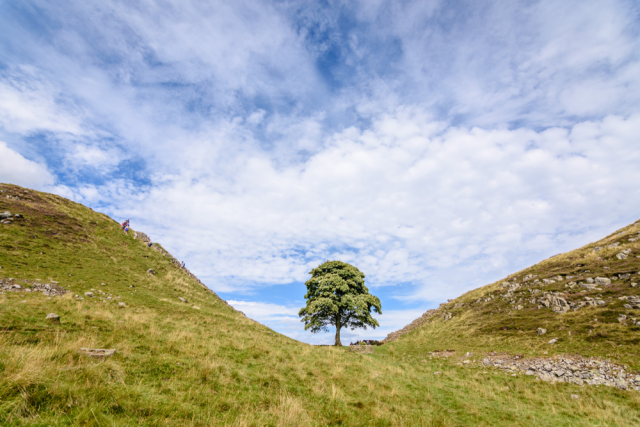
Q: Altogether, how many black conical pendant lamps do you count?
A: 0